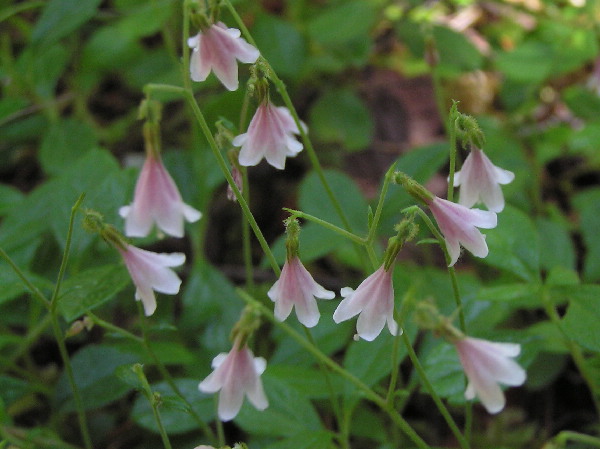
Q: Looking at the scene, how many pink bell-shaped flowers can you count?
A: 10